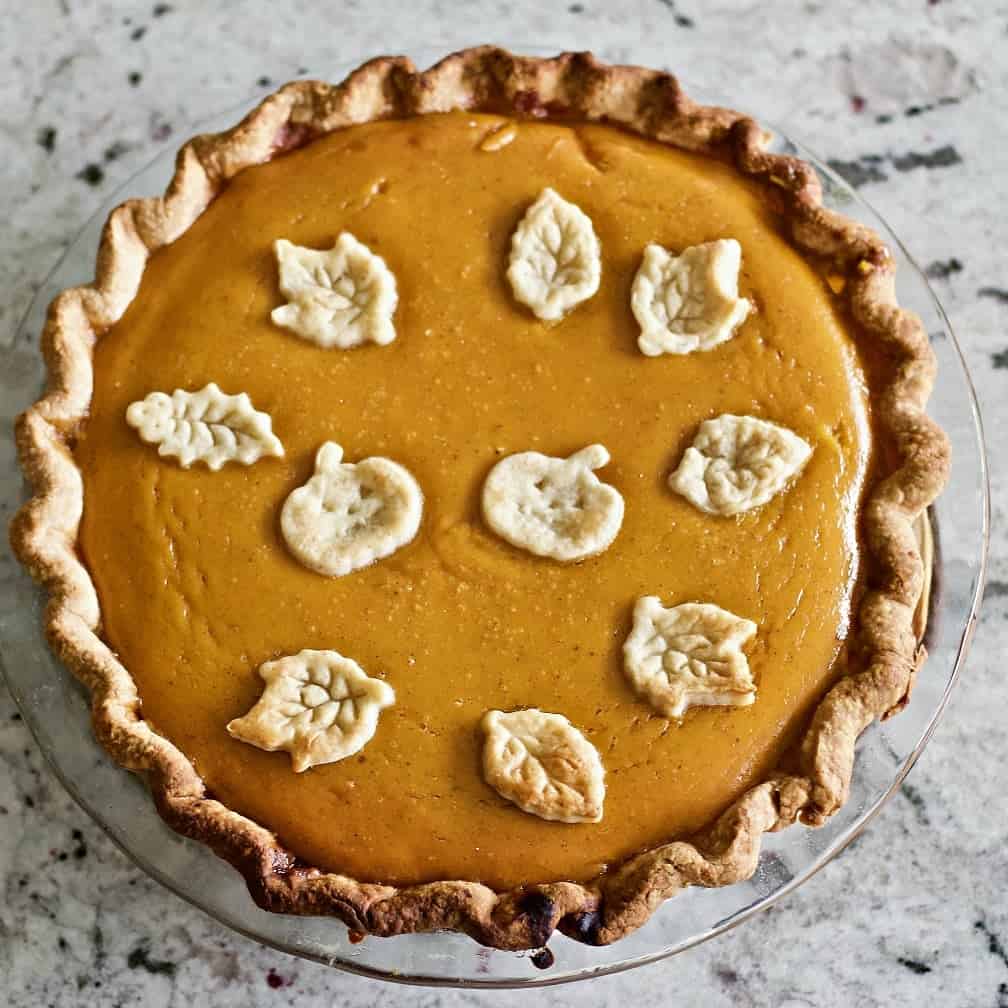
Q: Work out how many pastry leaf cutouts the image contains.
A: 8